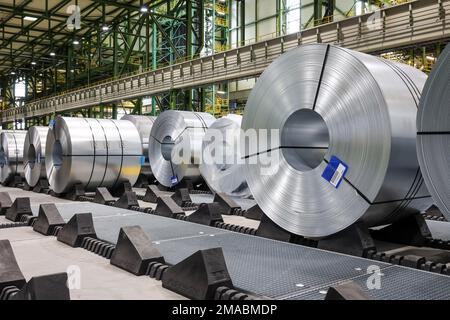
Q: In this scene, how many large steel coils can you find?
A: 8